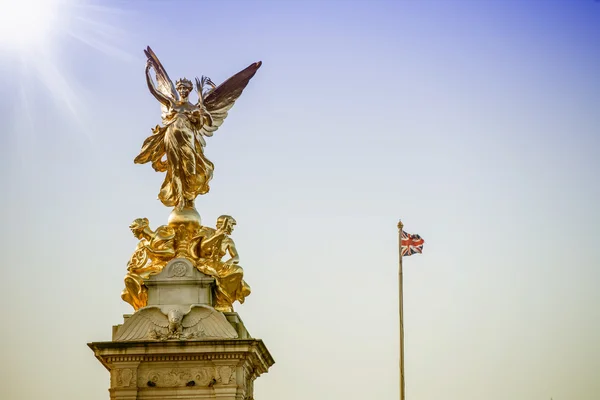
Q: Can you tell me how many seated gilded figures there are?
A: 2